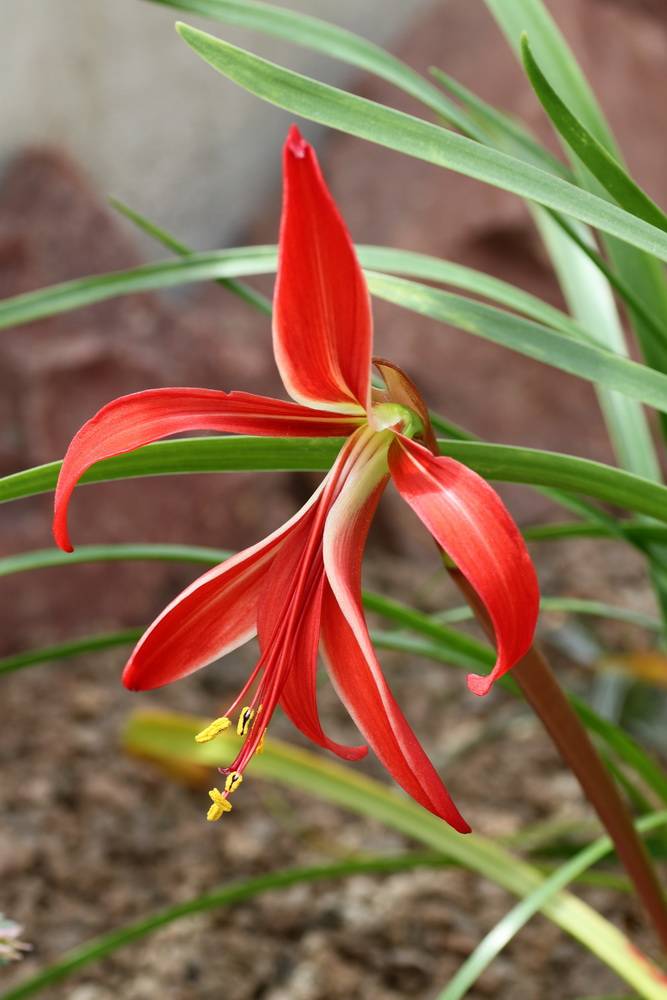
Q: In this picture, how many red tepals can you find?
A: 6